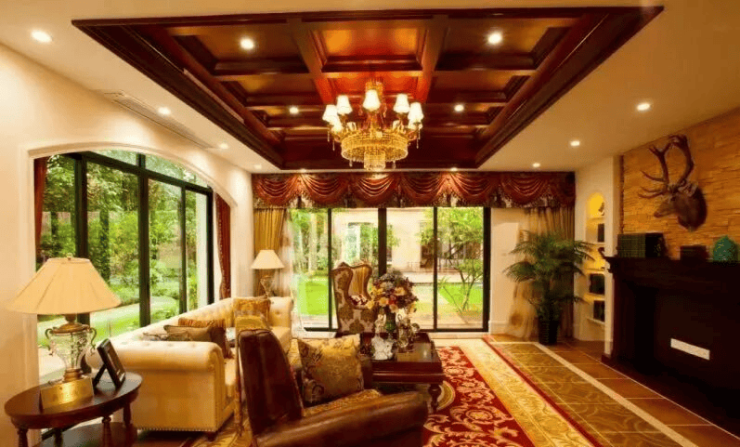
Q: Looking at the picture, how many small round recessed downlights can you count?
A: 13